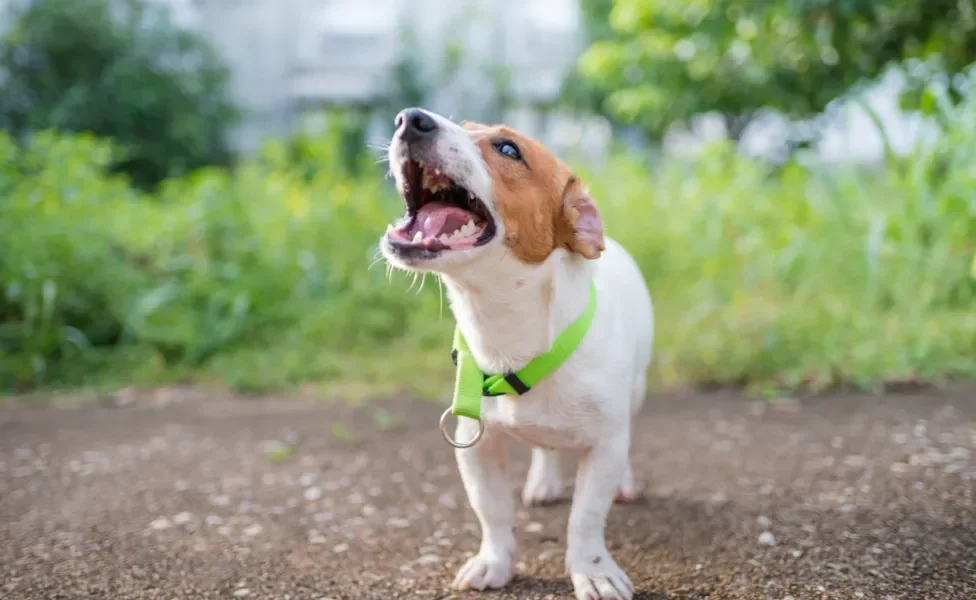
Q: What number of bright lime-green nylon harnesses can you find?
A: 1